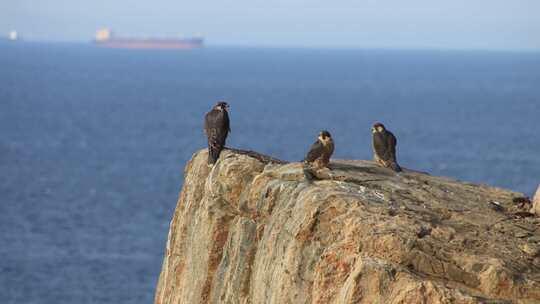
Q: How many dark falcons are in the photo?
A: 3